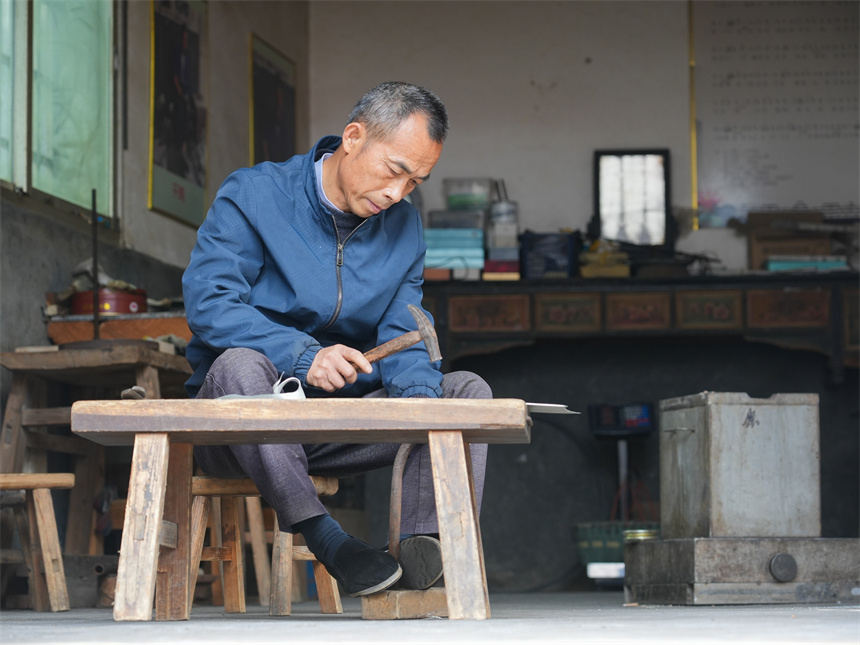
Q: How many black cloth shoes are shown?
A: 2